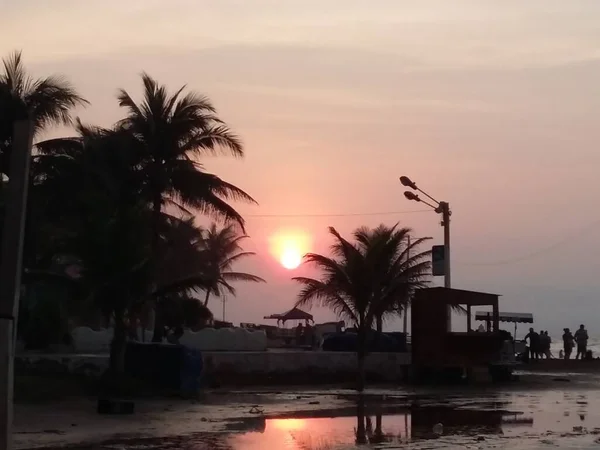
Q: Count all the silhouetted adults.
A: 5